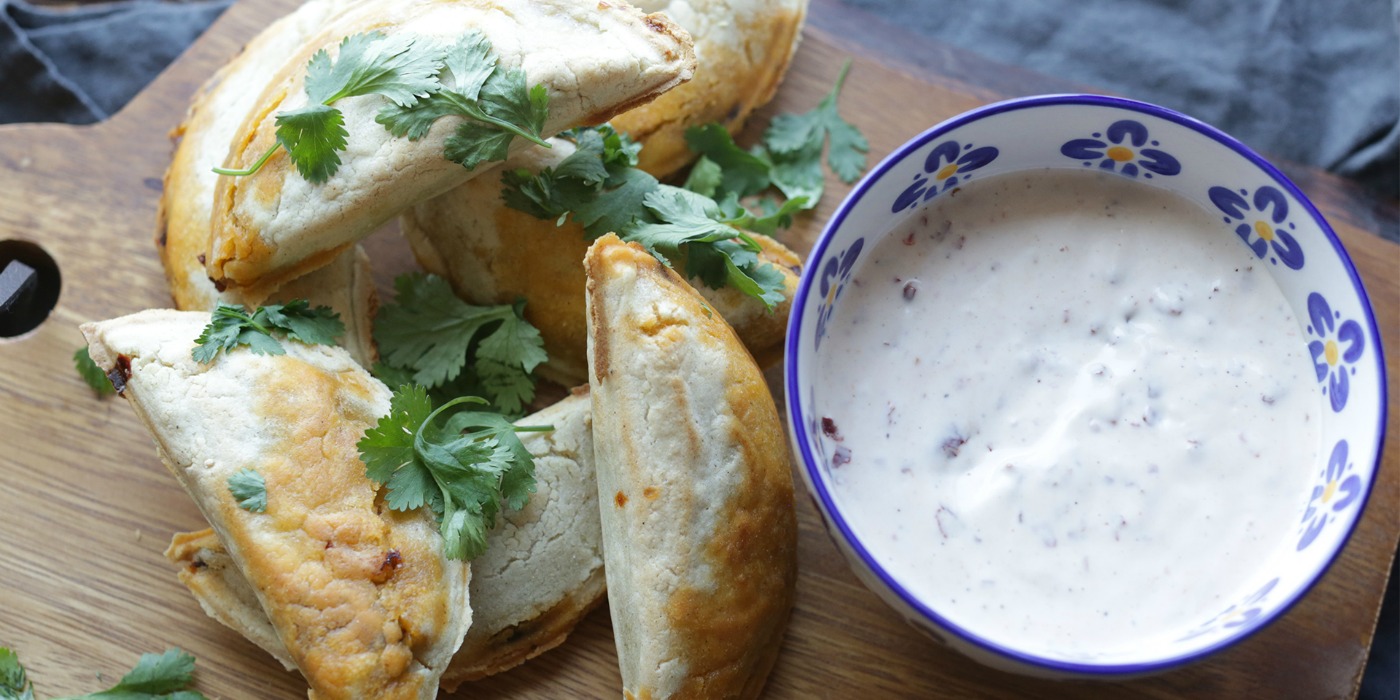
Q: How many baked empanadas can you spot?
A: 7